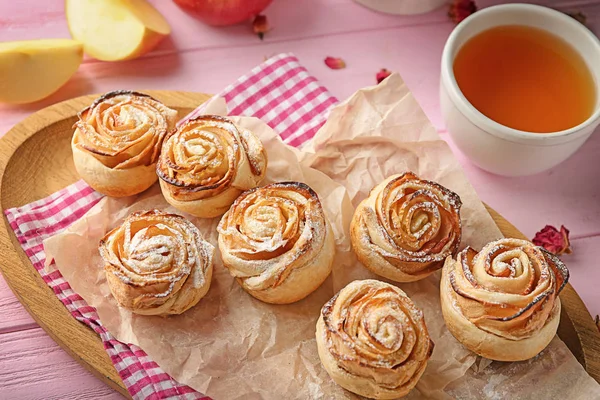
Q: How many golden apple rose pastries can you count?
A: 7